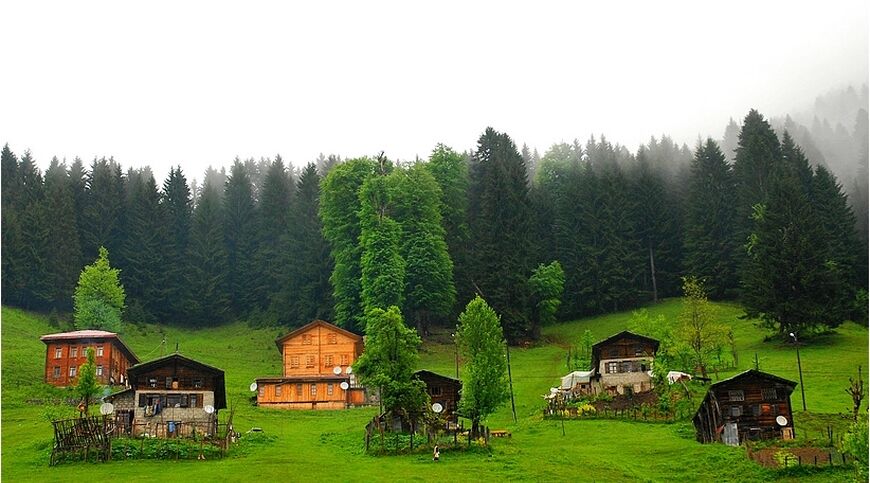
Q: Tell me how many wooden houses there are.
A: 6